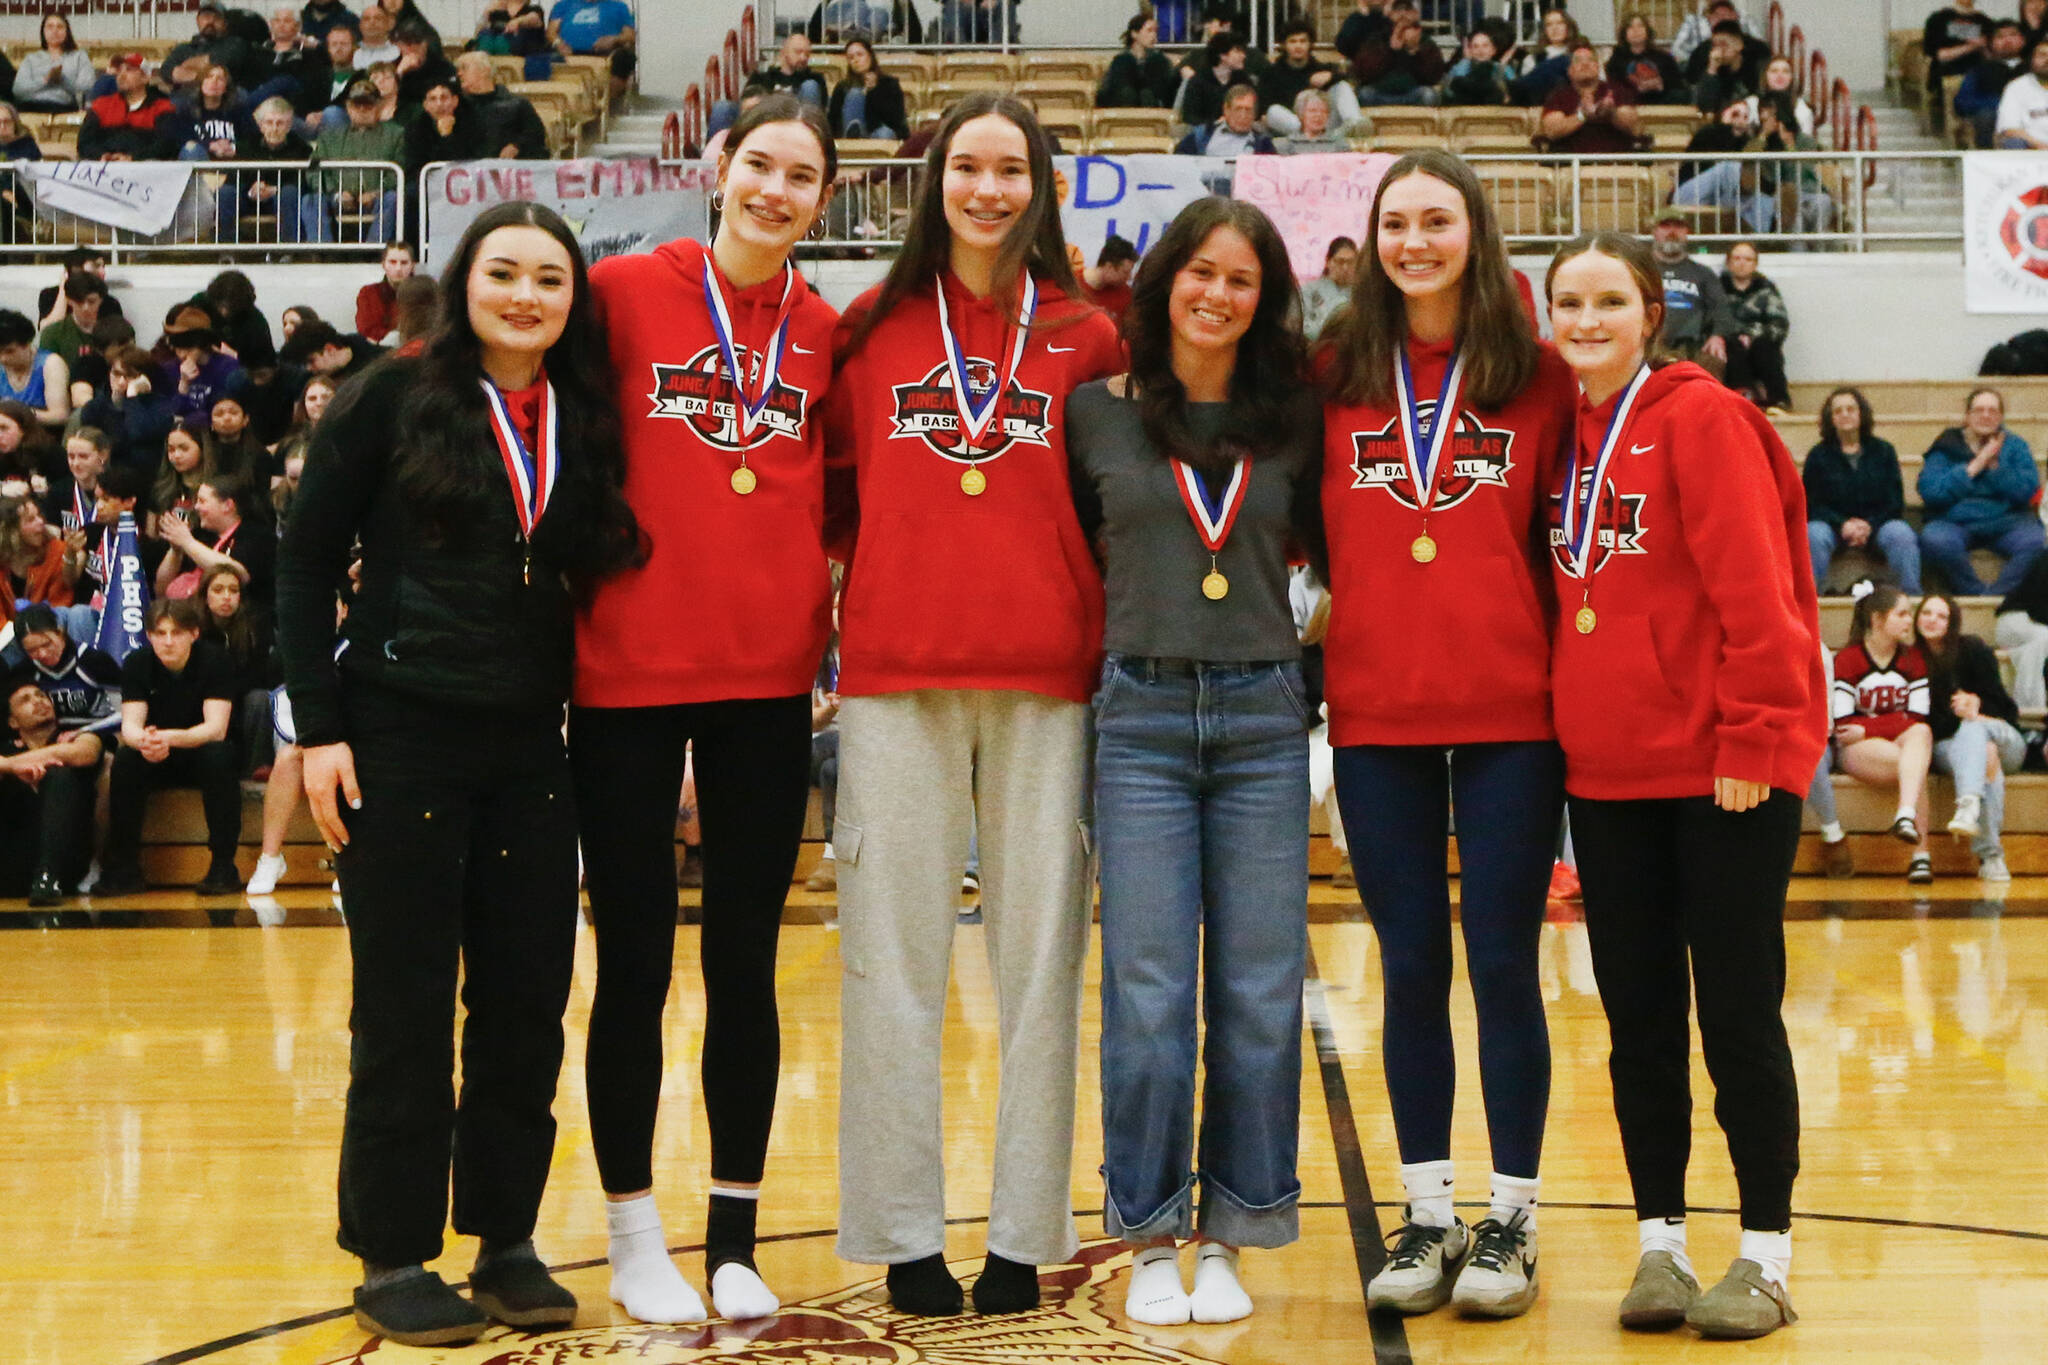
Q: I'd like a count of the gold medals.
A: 6